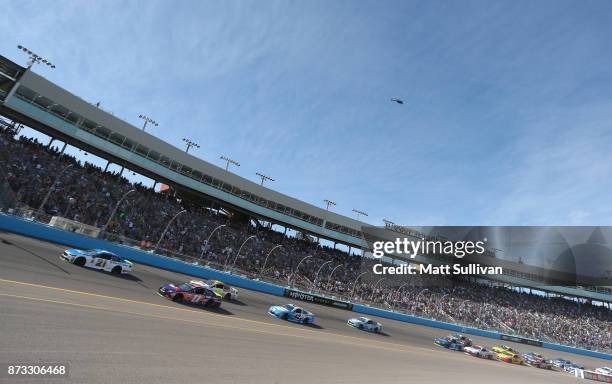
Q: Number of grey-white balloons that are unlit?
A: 0